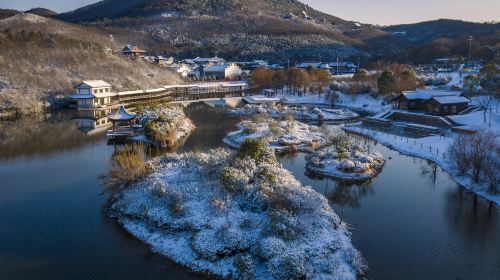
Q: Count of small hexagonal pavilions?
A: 1